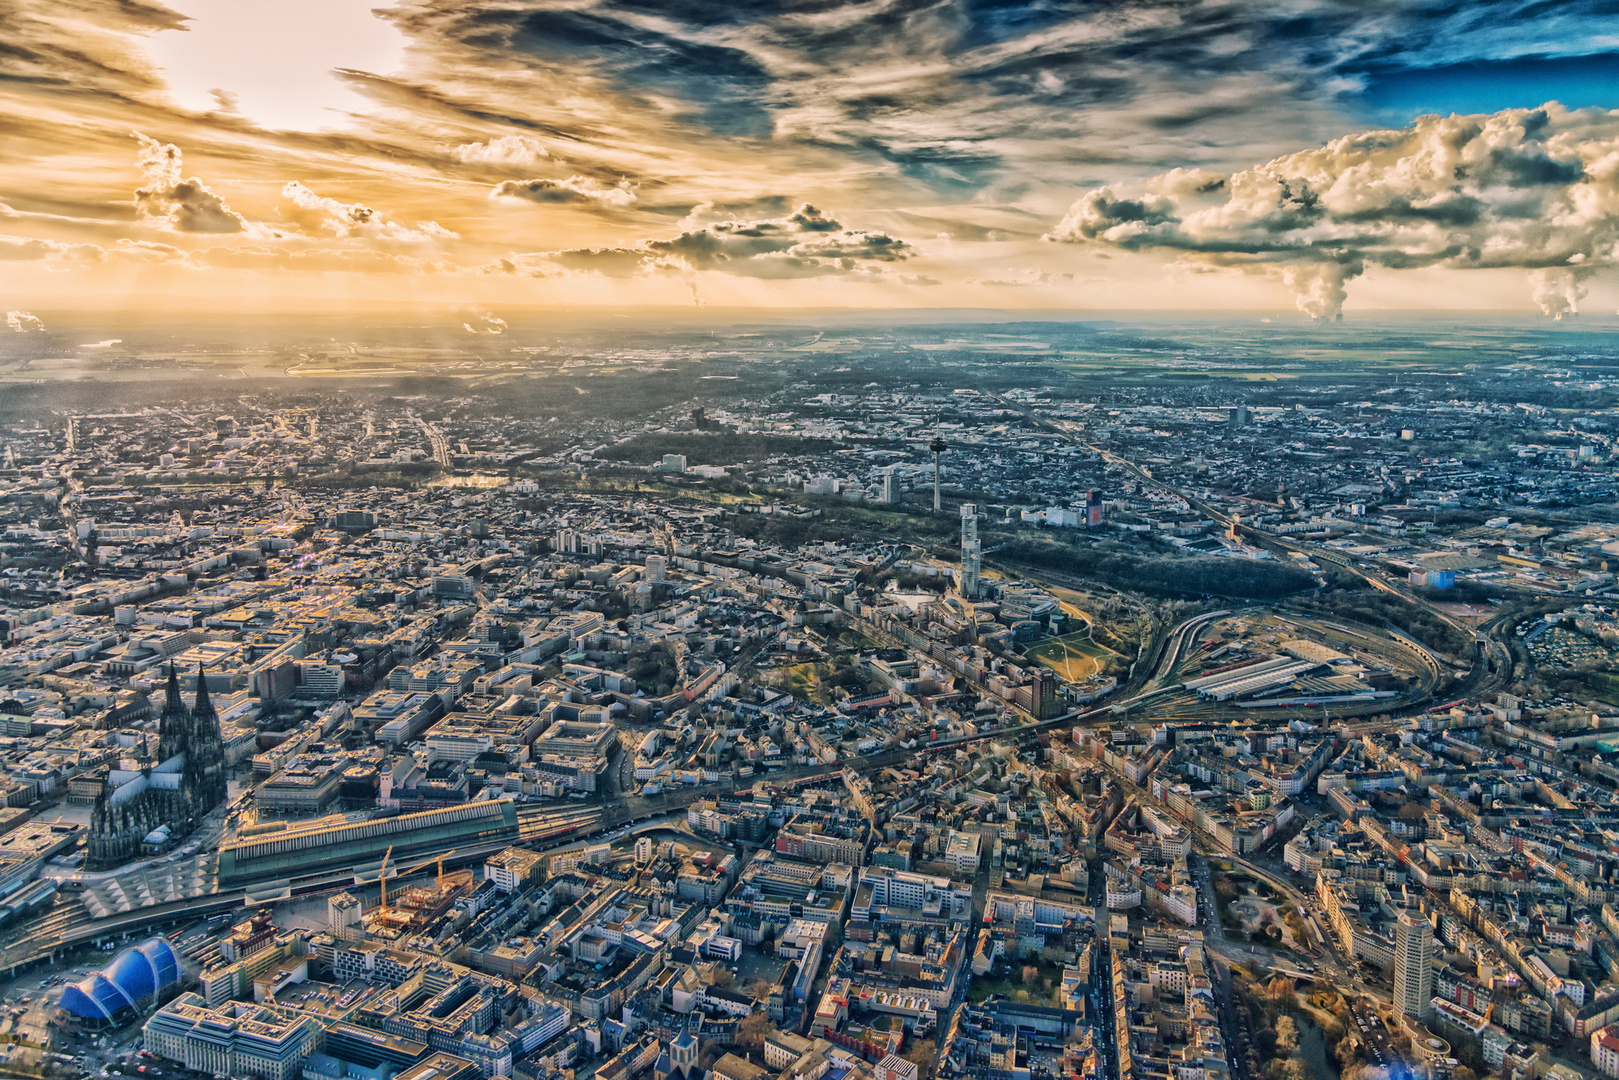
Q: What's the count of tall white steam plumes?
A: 2